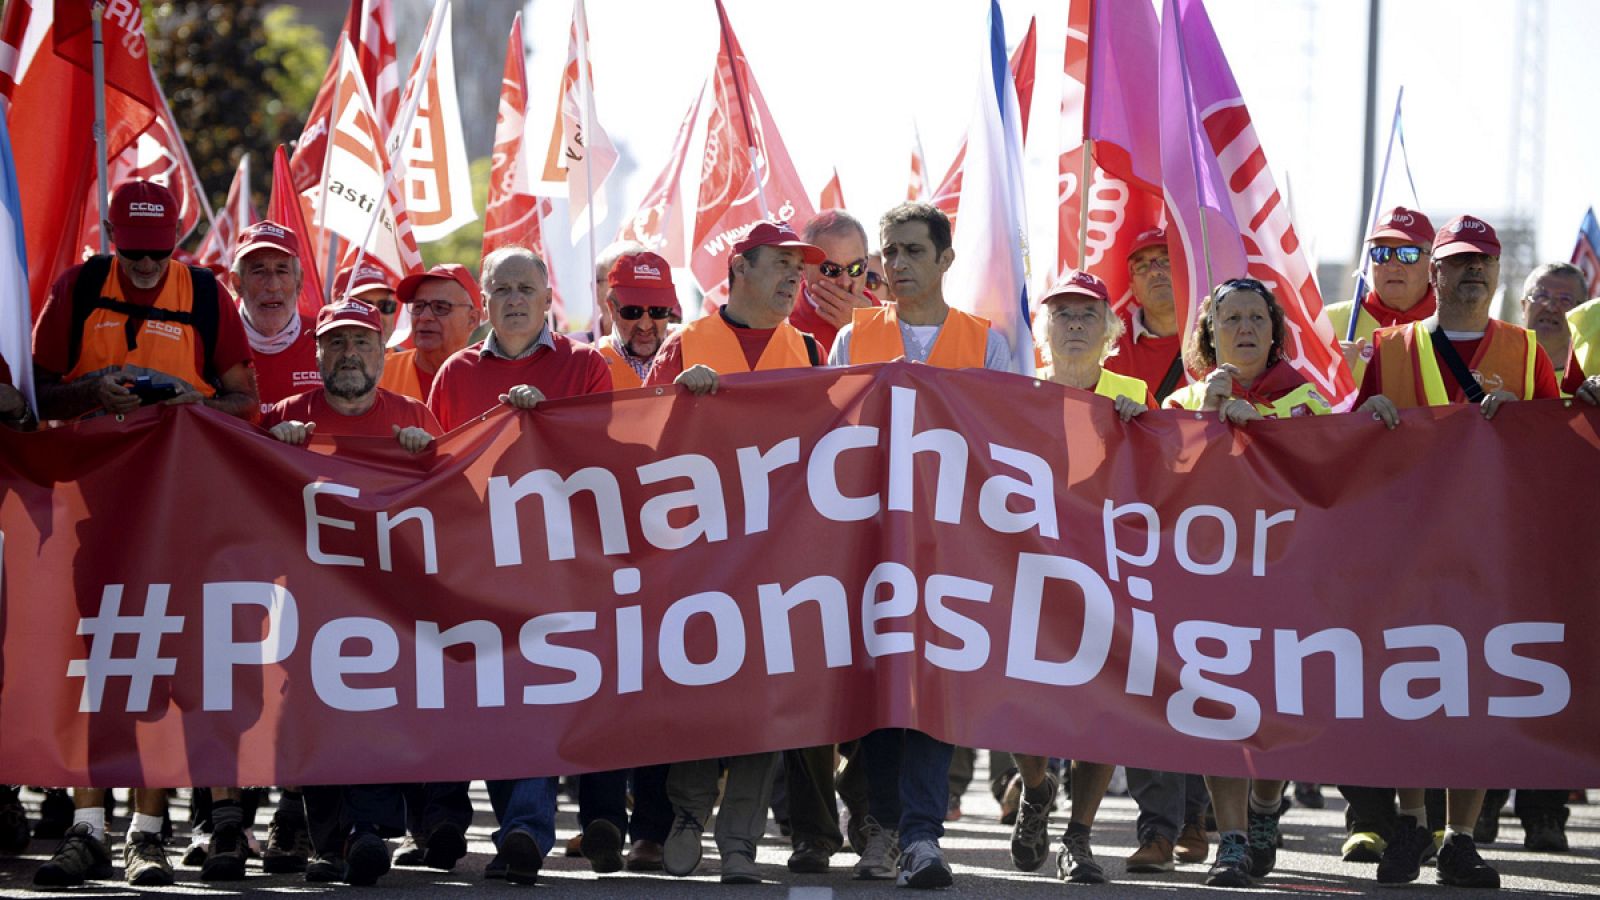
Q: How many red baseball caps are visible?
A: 11